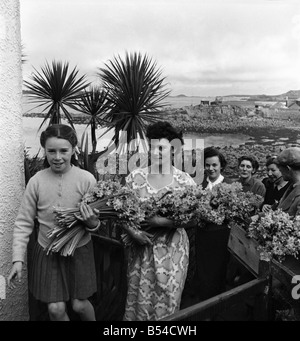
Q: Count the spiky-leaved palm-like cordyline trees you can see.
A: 3